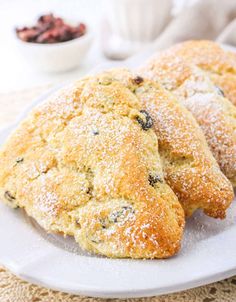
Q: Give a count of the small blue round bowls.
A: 0